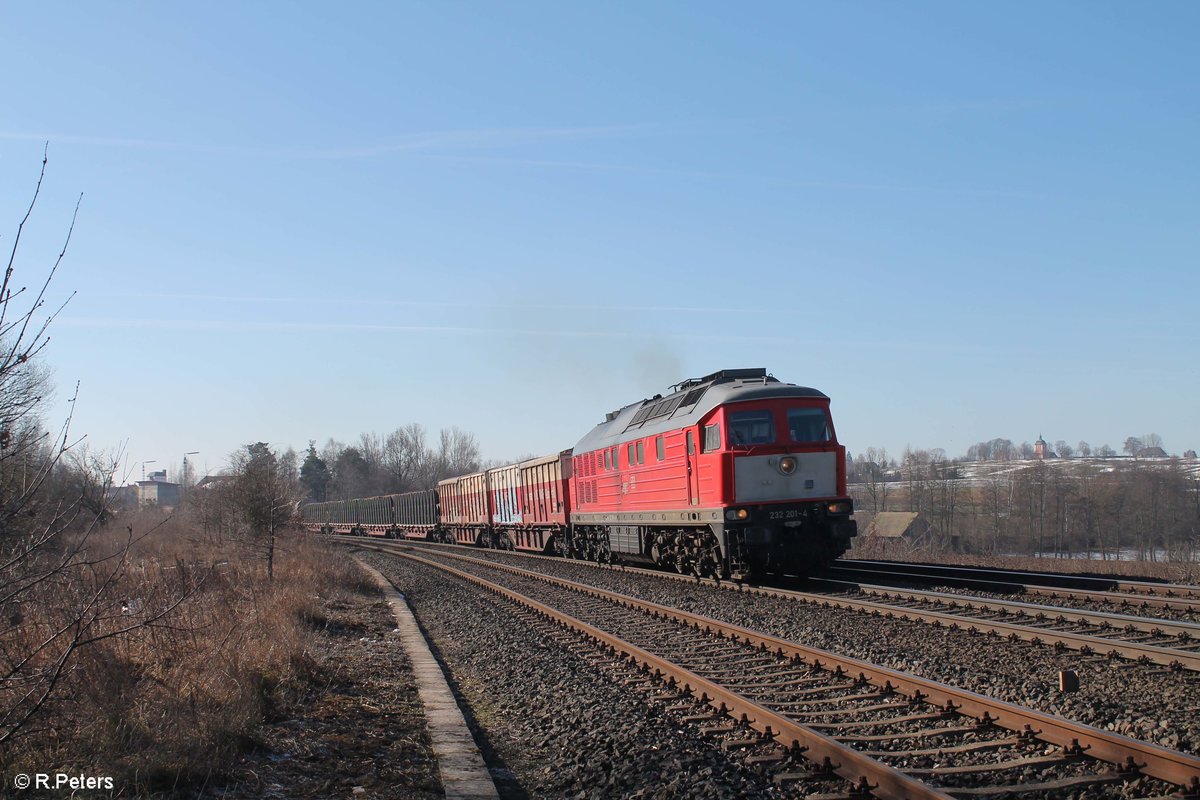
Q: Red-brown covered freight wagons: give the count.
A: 2